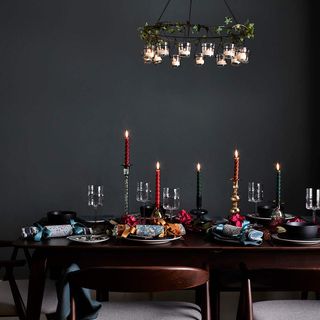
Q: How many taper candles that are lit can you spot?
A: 5